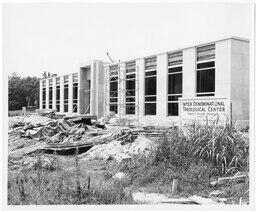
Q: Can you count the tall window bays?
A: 10